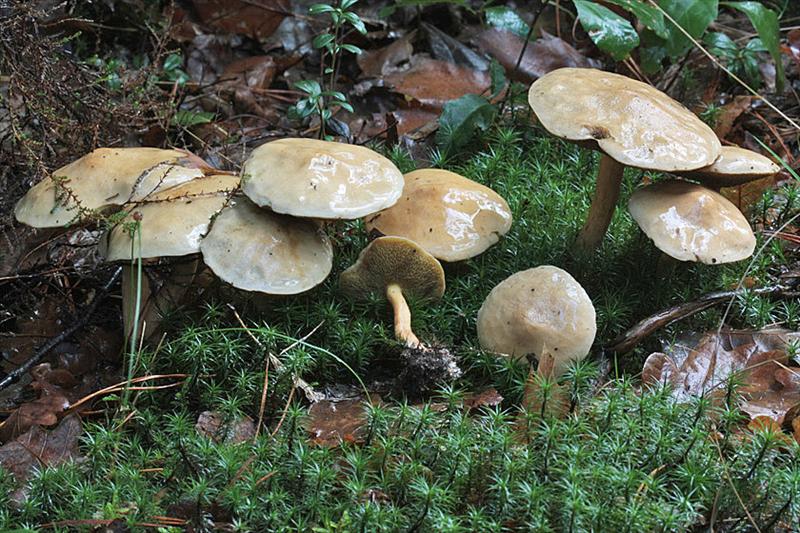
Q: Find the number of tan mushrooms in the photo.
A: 10